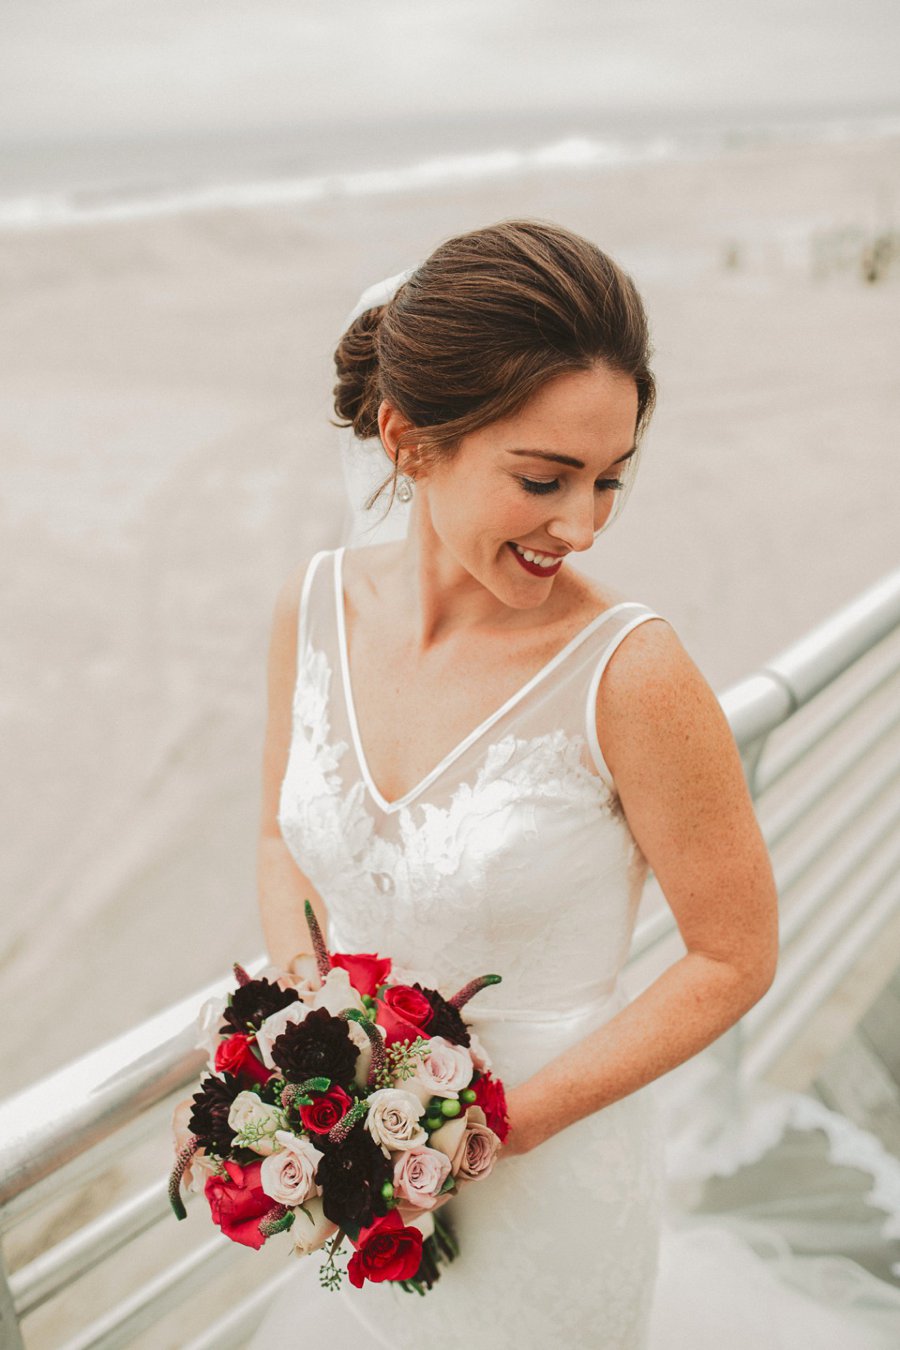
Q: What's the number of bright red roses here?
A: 7